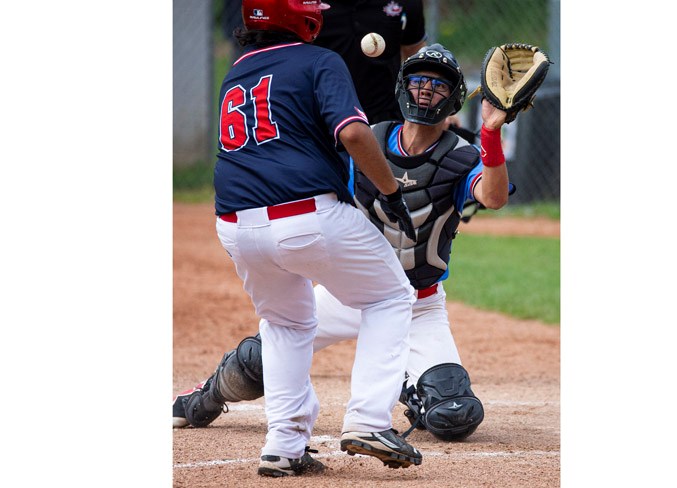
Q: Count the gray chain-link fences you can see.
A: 1